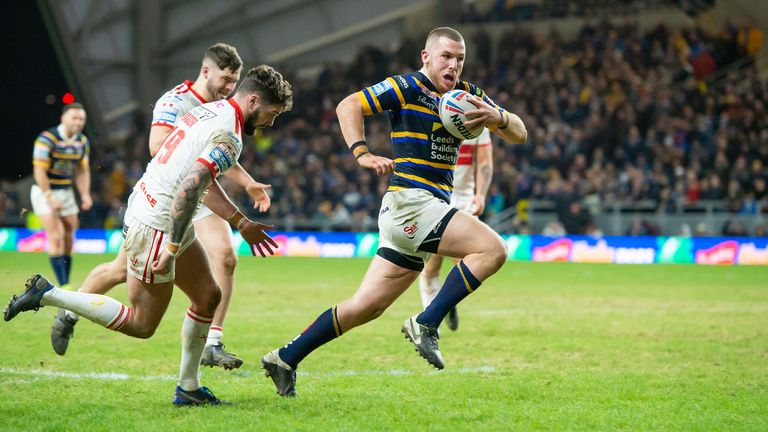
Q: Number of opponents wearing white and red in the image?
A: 3